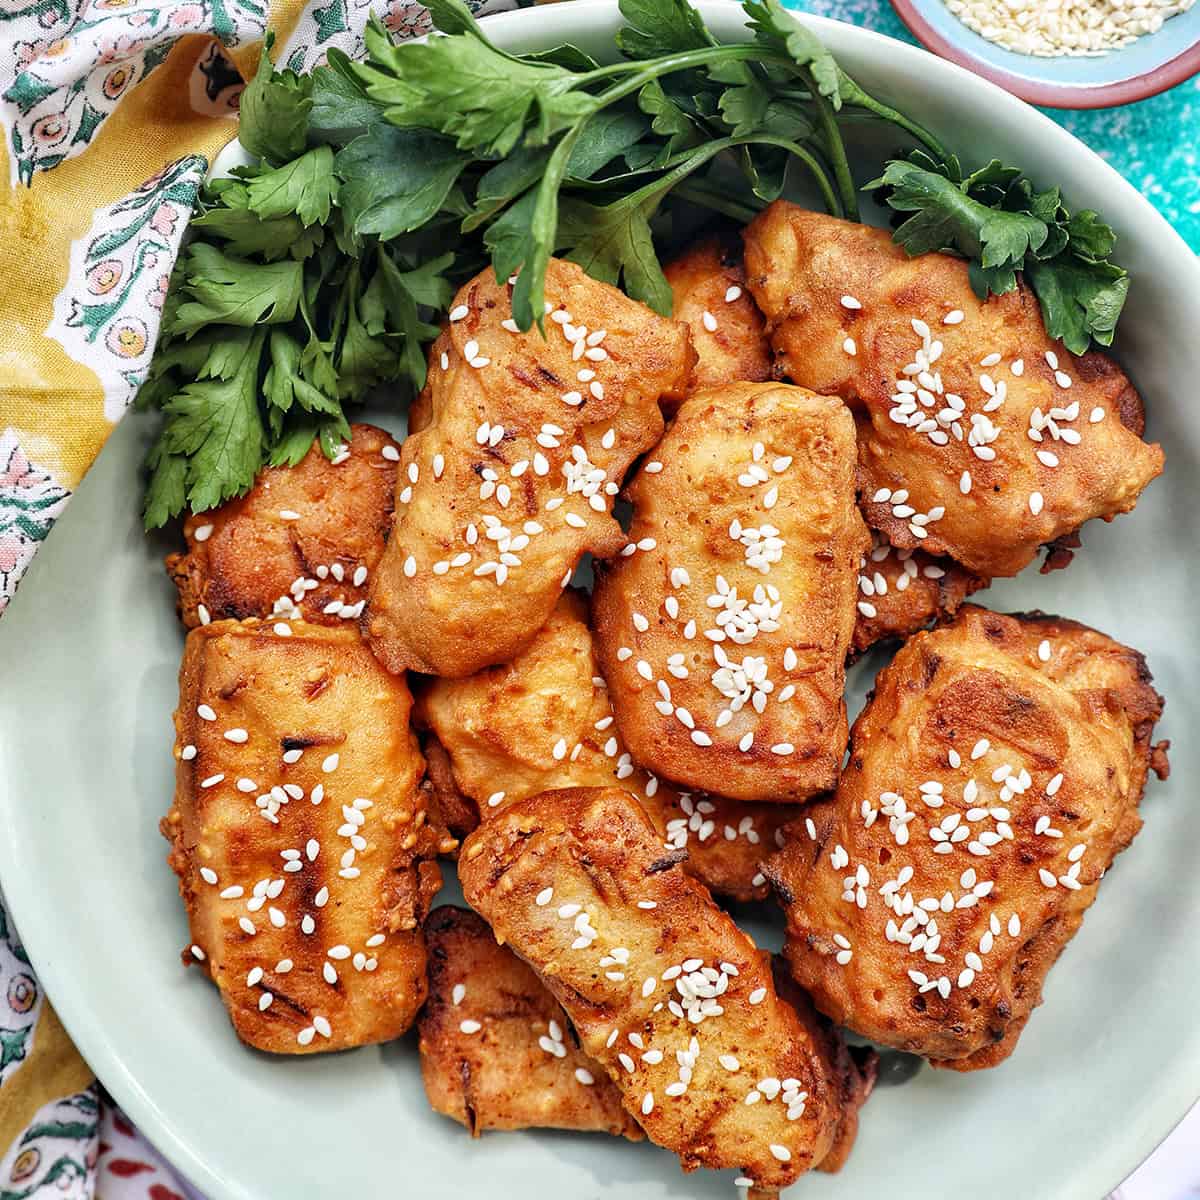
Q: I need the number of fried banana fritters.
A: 11